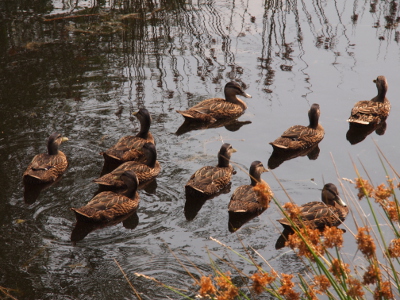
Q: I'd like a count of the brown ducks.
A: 10